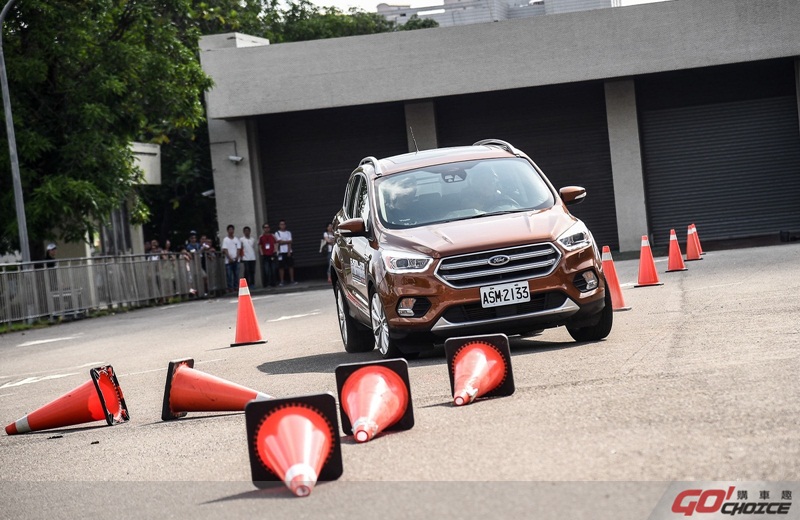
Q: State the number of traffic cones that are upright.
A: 6